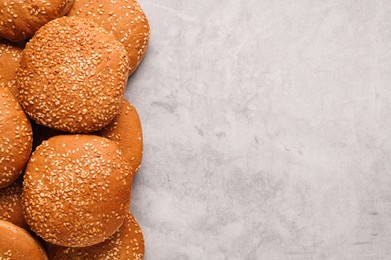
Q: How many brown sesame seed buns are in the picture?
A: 10